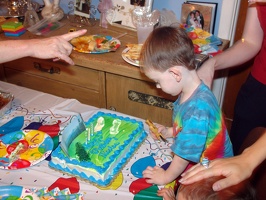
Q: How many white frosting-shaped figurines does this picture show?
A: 2